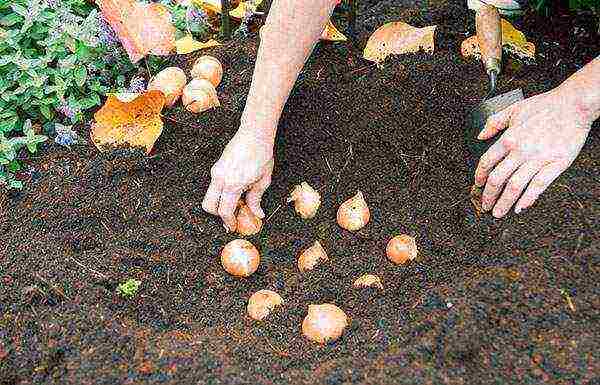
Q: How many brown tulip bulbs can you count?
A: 12